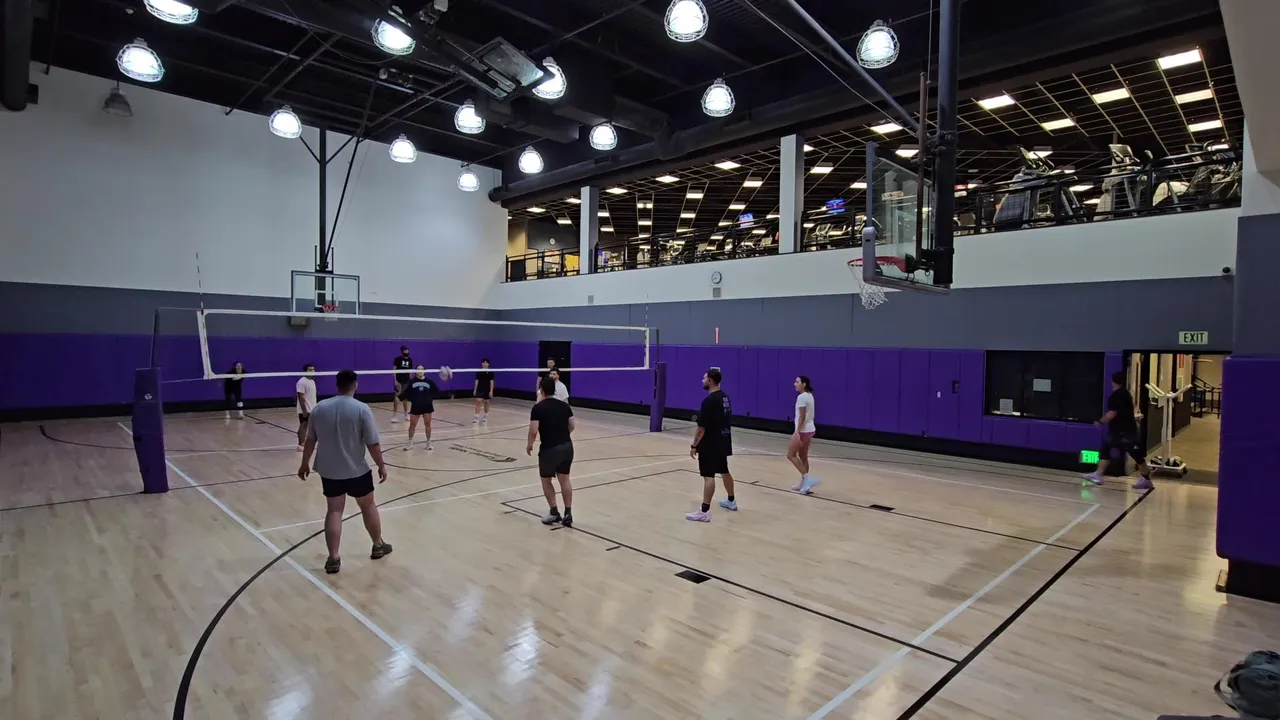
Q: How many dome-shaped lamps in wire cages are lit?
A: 13